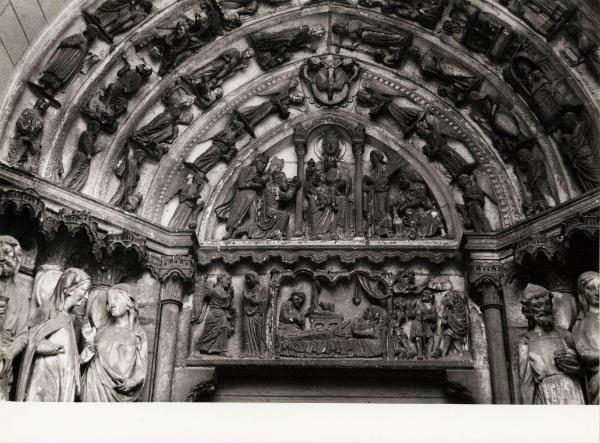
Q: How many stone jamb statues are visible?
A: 5